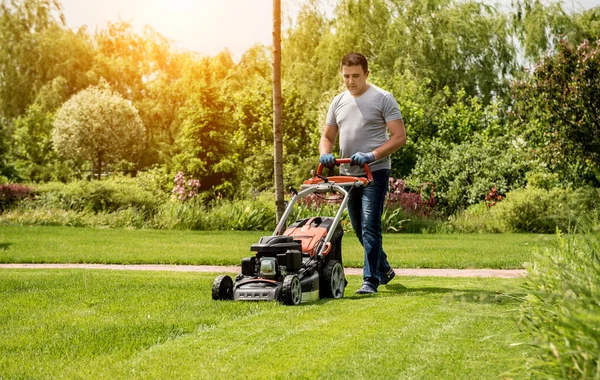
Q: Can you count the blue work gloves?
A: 2